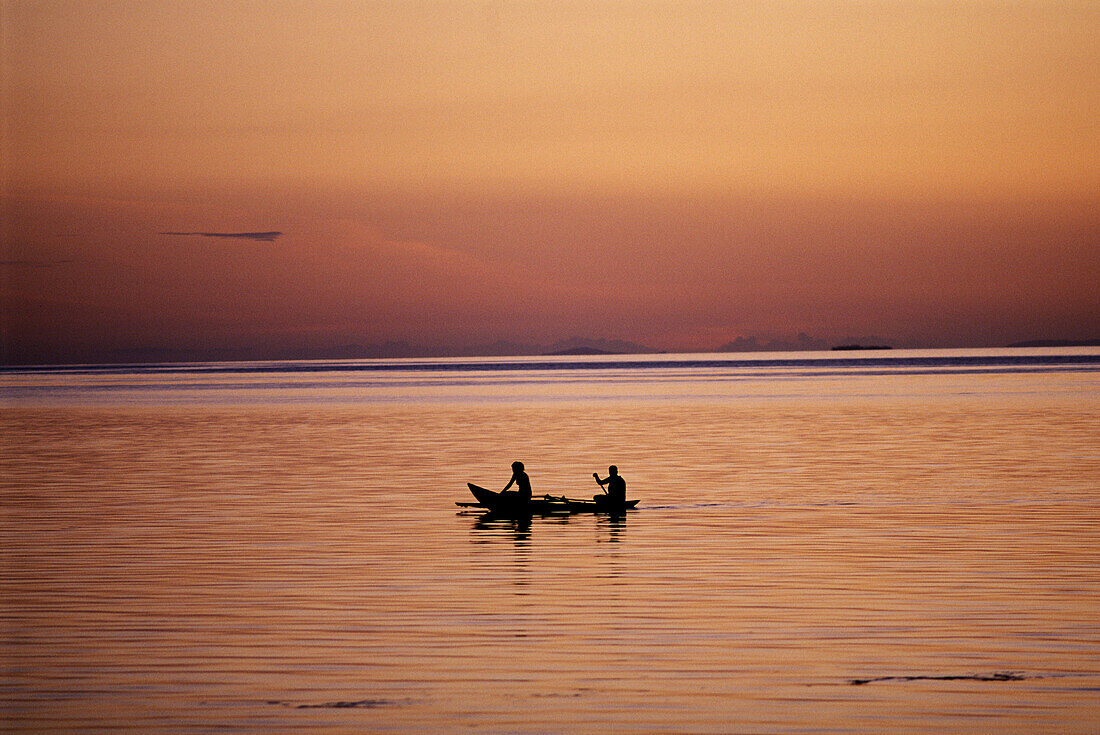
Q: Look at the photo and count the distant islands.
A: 3